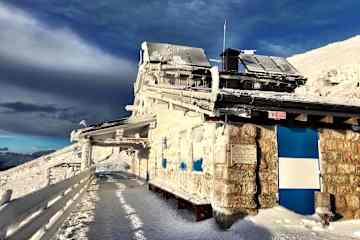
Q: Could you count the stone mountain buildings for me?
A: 1